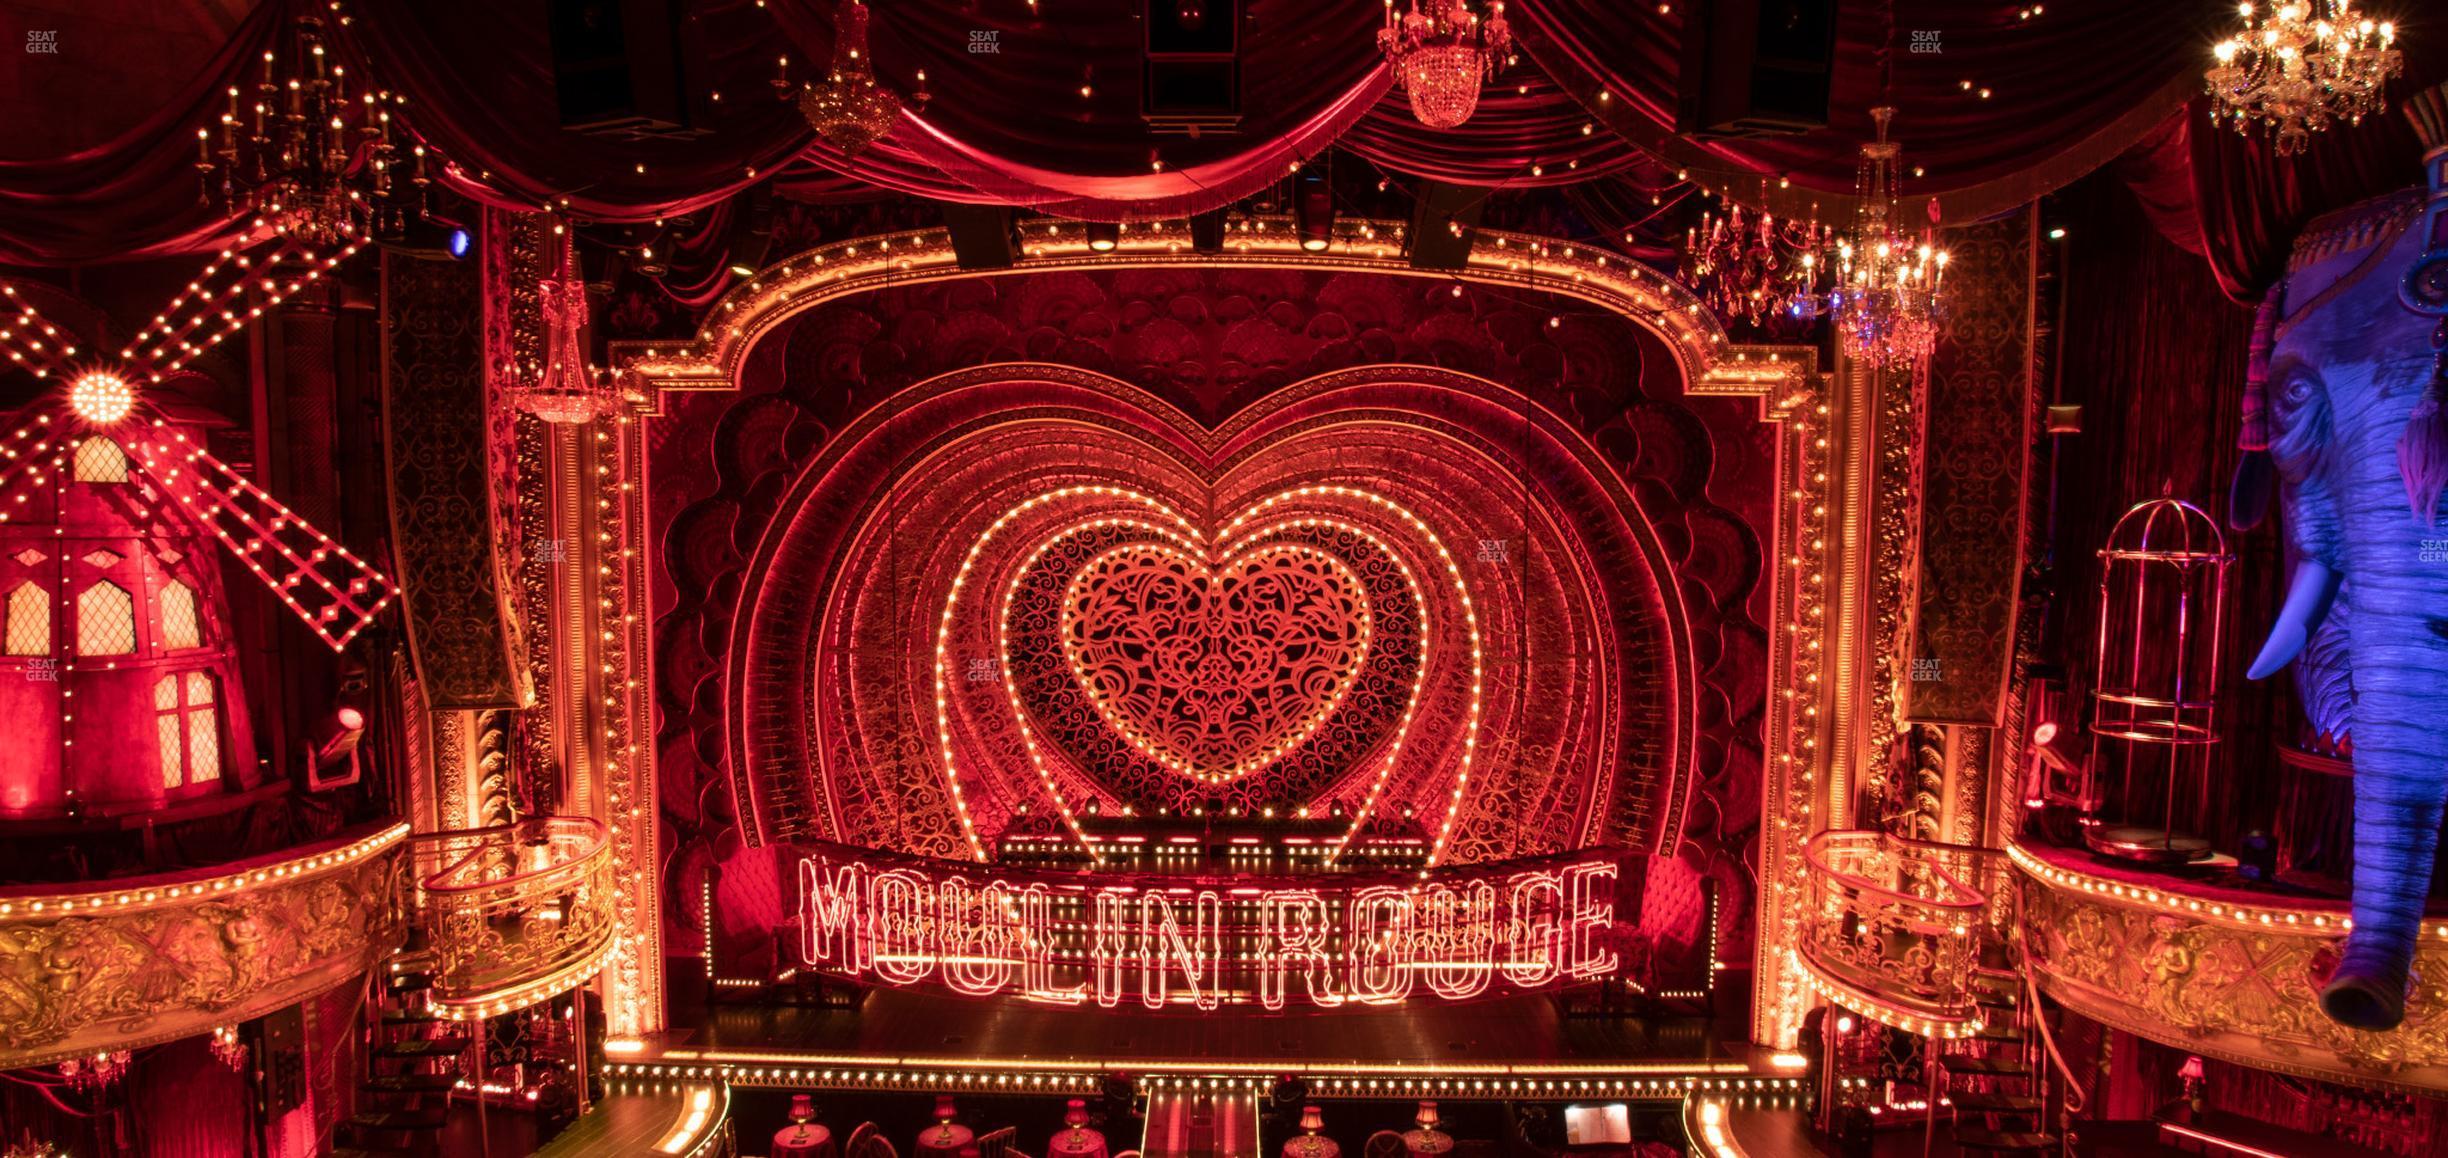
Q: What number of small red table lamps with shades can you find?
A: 6